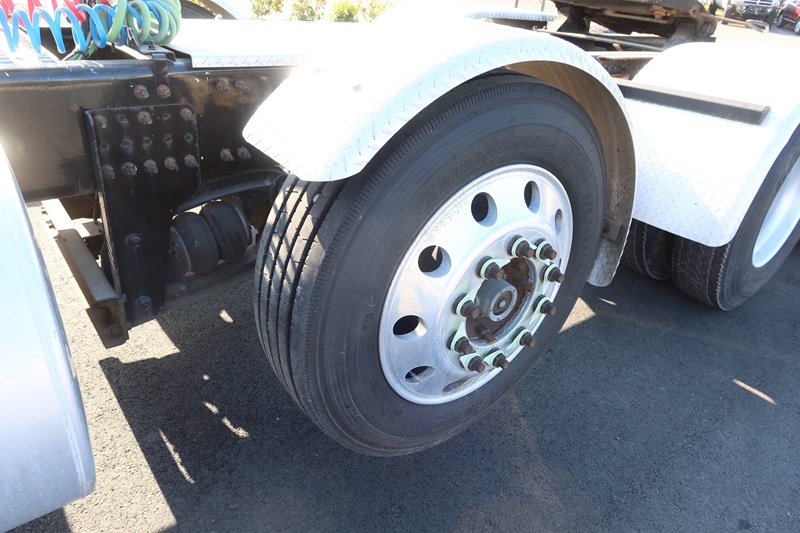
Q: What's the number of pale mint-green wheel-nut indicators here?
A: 10